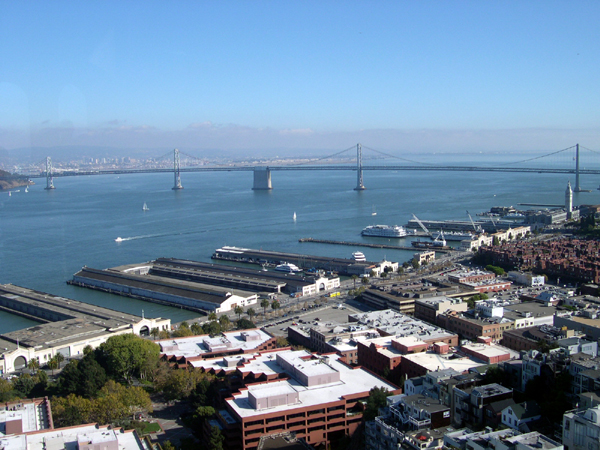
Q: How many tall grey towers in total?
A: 4